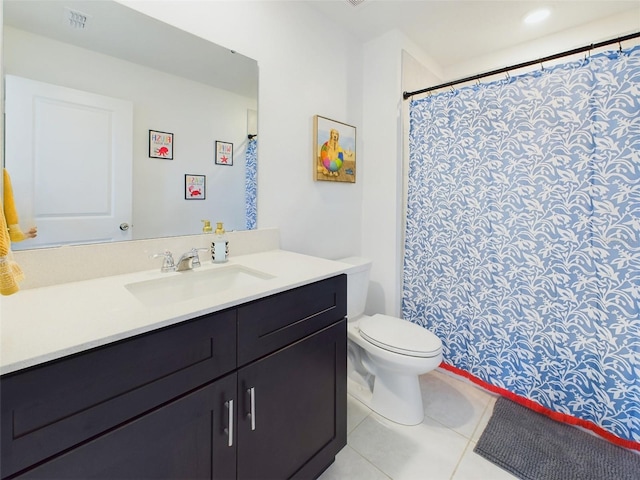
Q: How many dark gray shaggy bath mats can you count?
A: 1